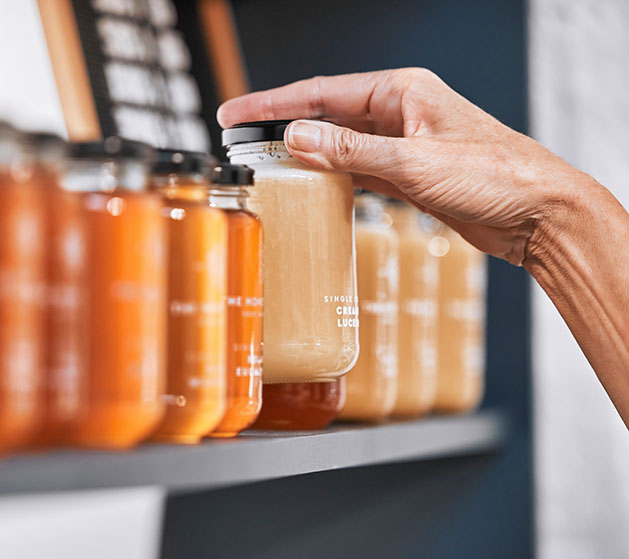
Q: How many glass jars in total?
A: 10